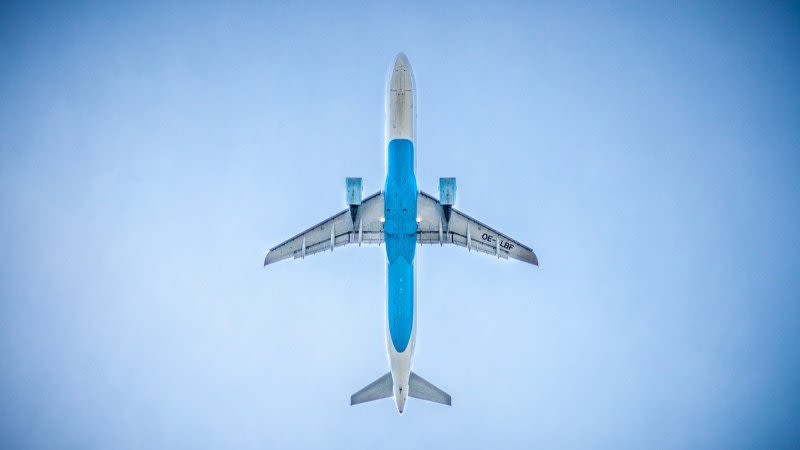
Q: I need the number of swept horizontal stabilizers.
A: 2